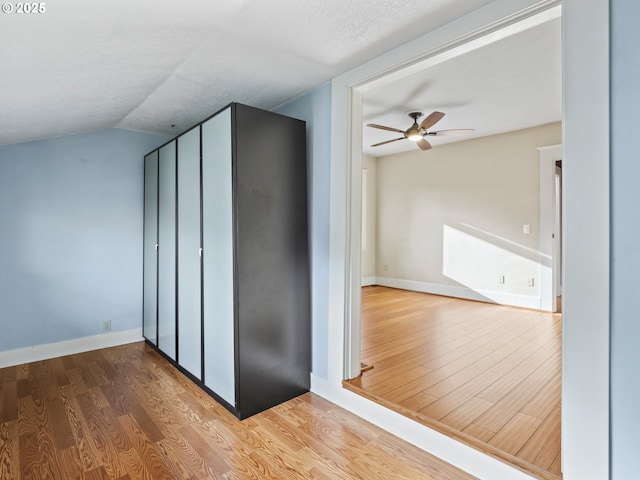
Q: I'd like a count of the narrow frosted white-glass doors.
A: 4